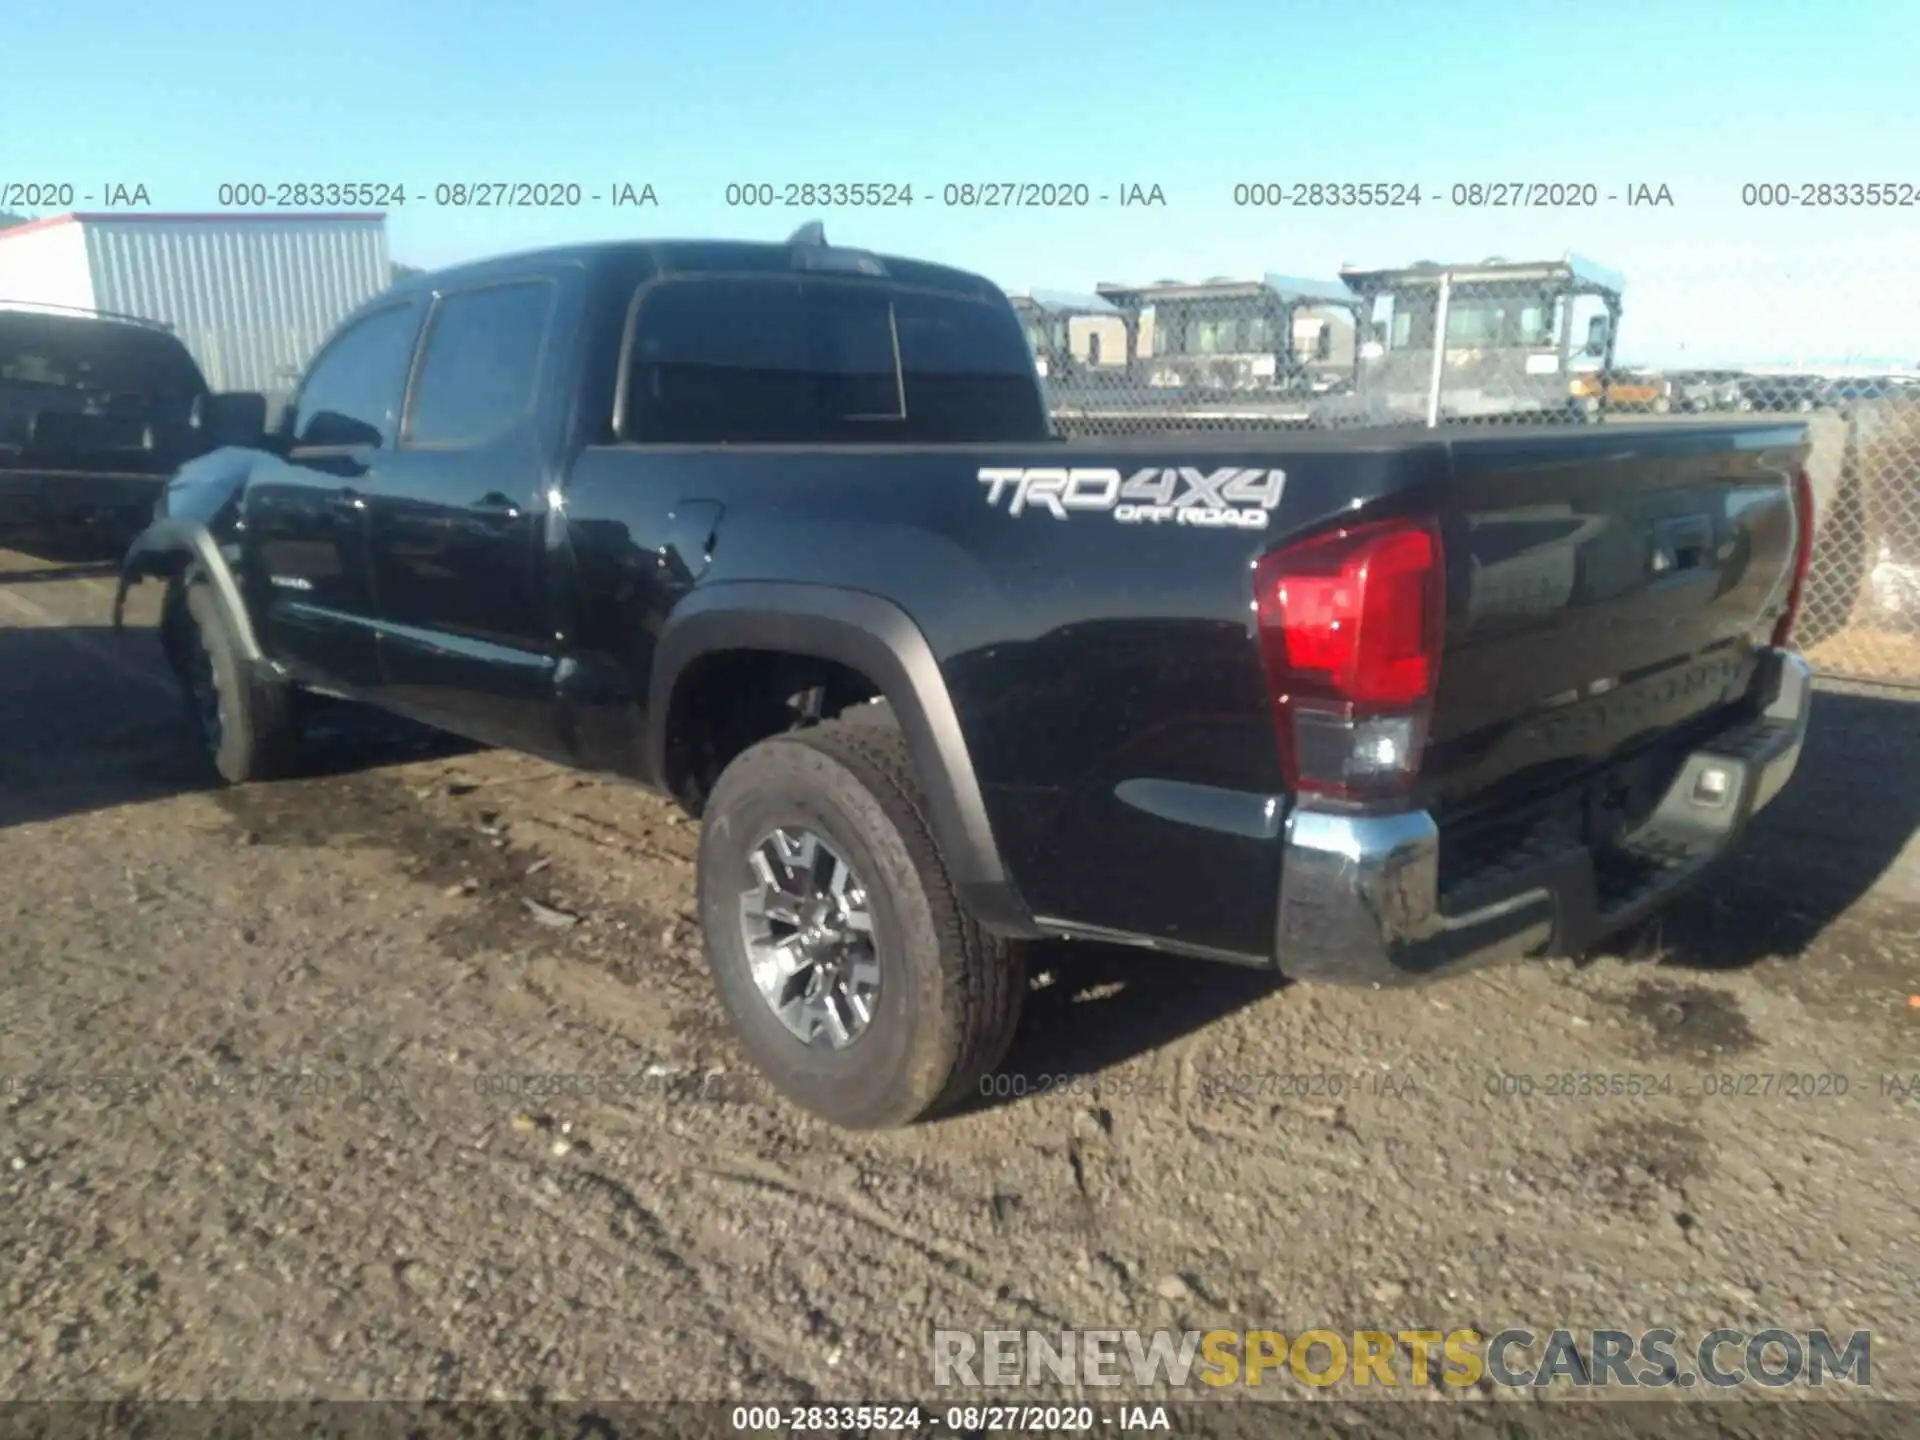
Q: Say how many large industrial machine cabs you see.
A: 3